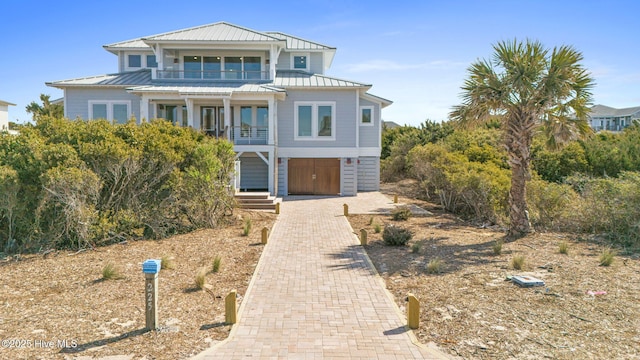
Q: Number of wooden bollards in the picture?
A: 7